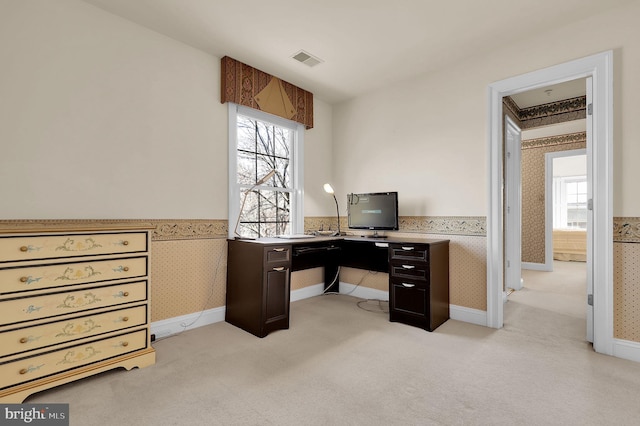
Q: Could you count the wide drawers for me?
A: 5